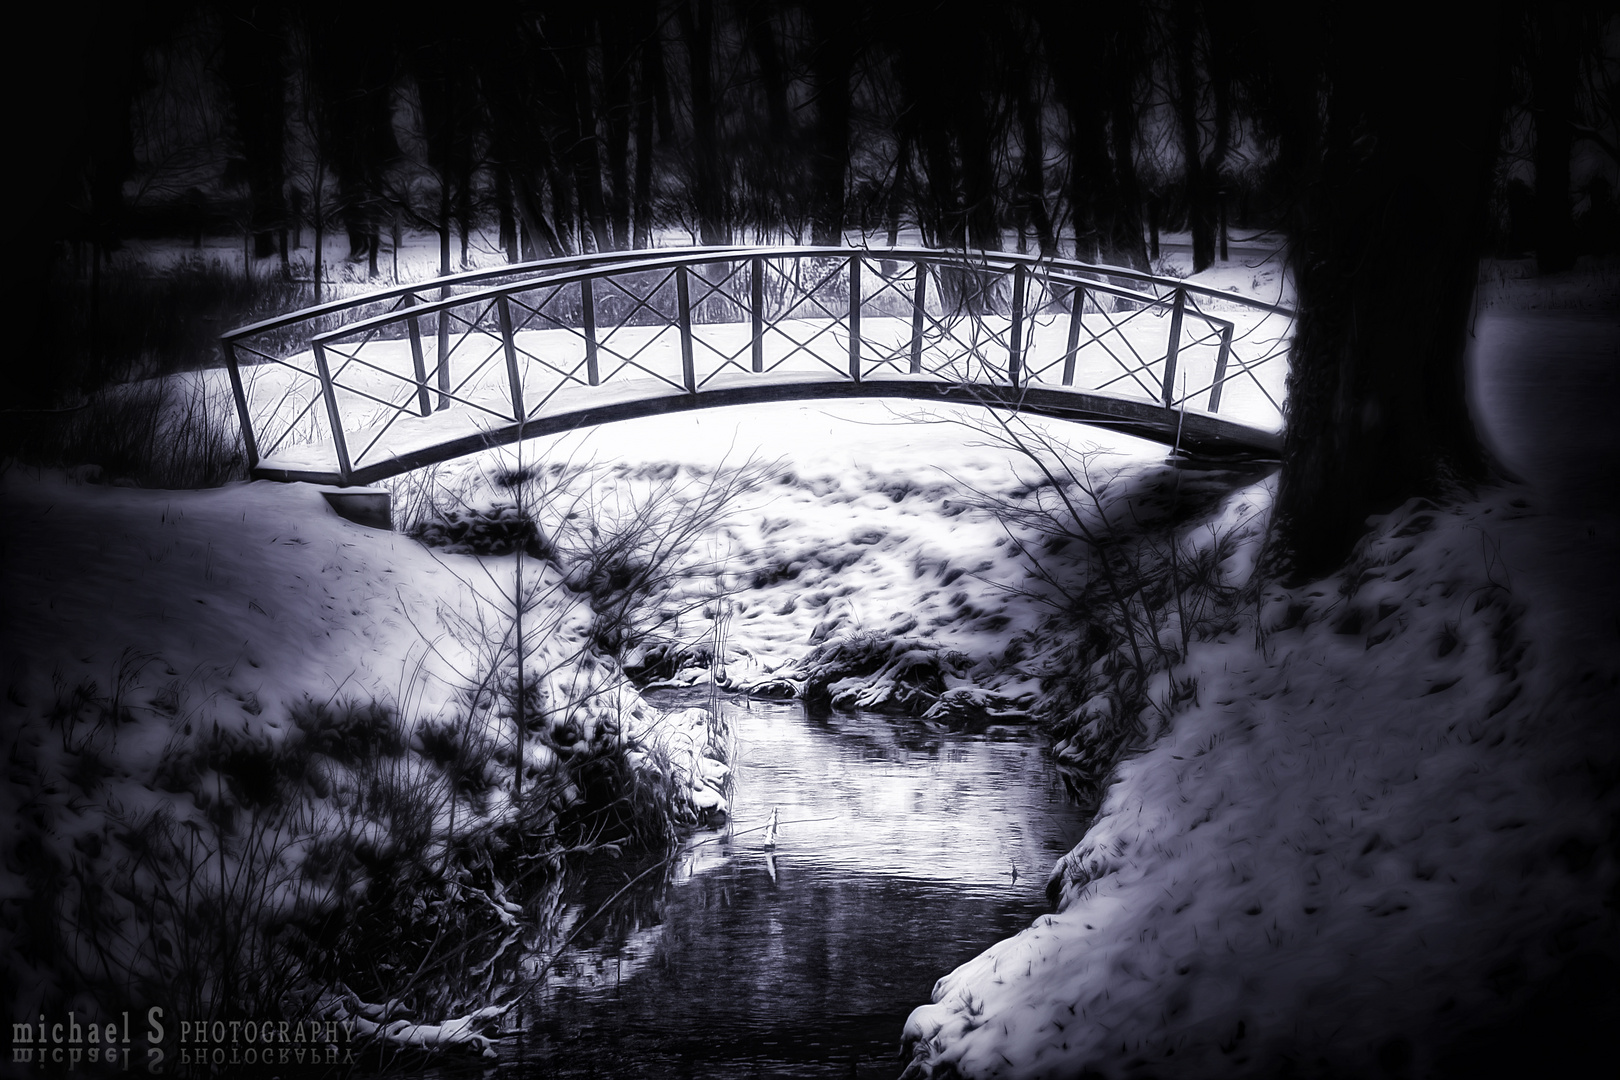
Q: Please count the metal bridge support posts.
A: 13